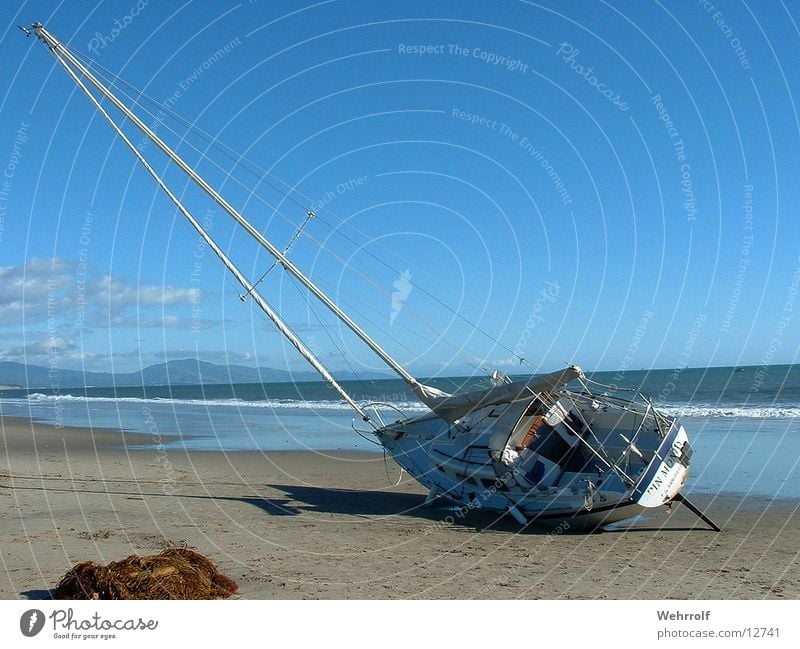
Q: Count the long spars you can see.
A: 2